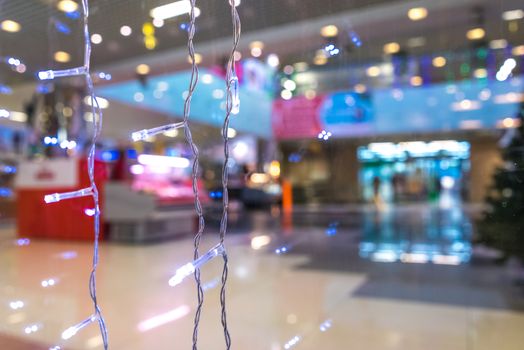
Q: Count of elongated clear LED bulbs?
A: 6